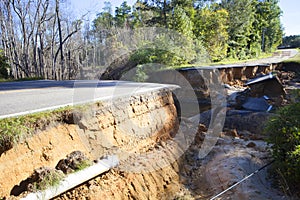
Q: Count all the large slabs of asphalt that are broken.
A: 2